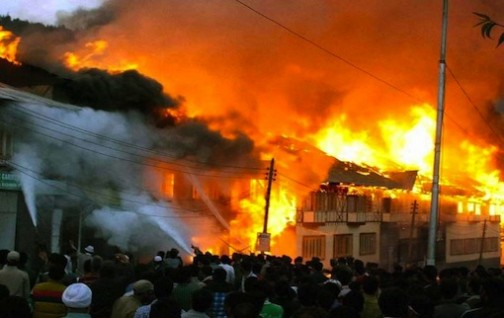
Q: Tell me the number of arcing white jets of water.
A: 3